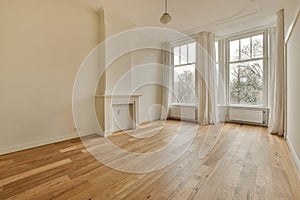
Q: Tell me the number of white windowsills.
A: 2